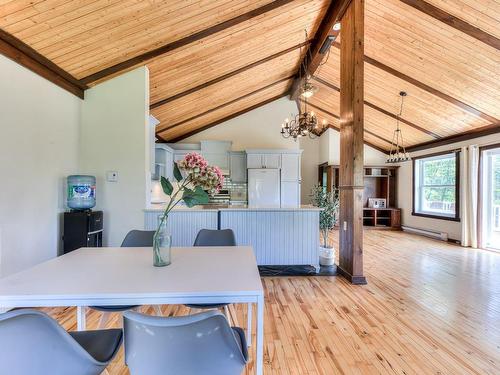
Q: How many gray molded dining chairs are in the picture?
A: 4